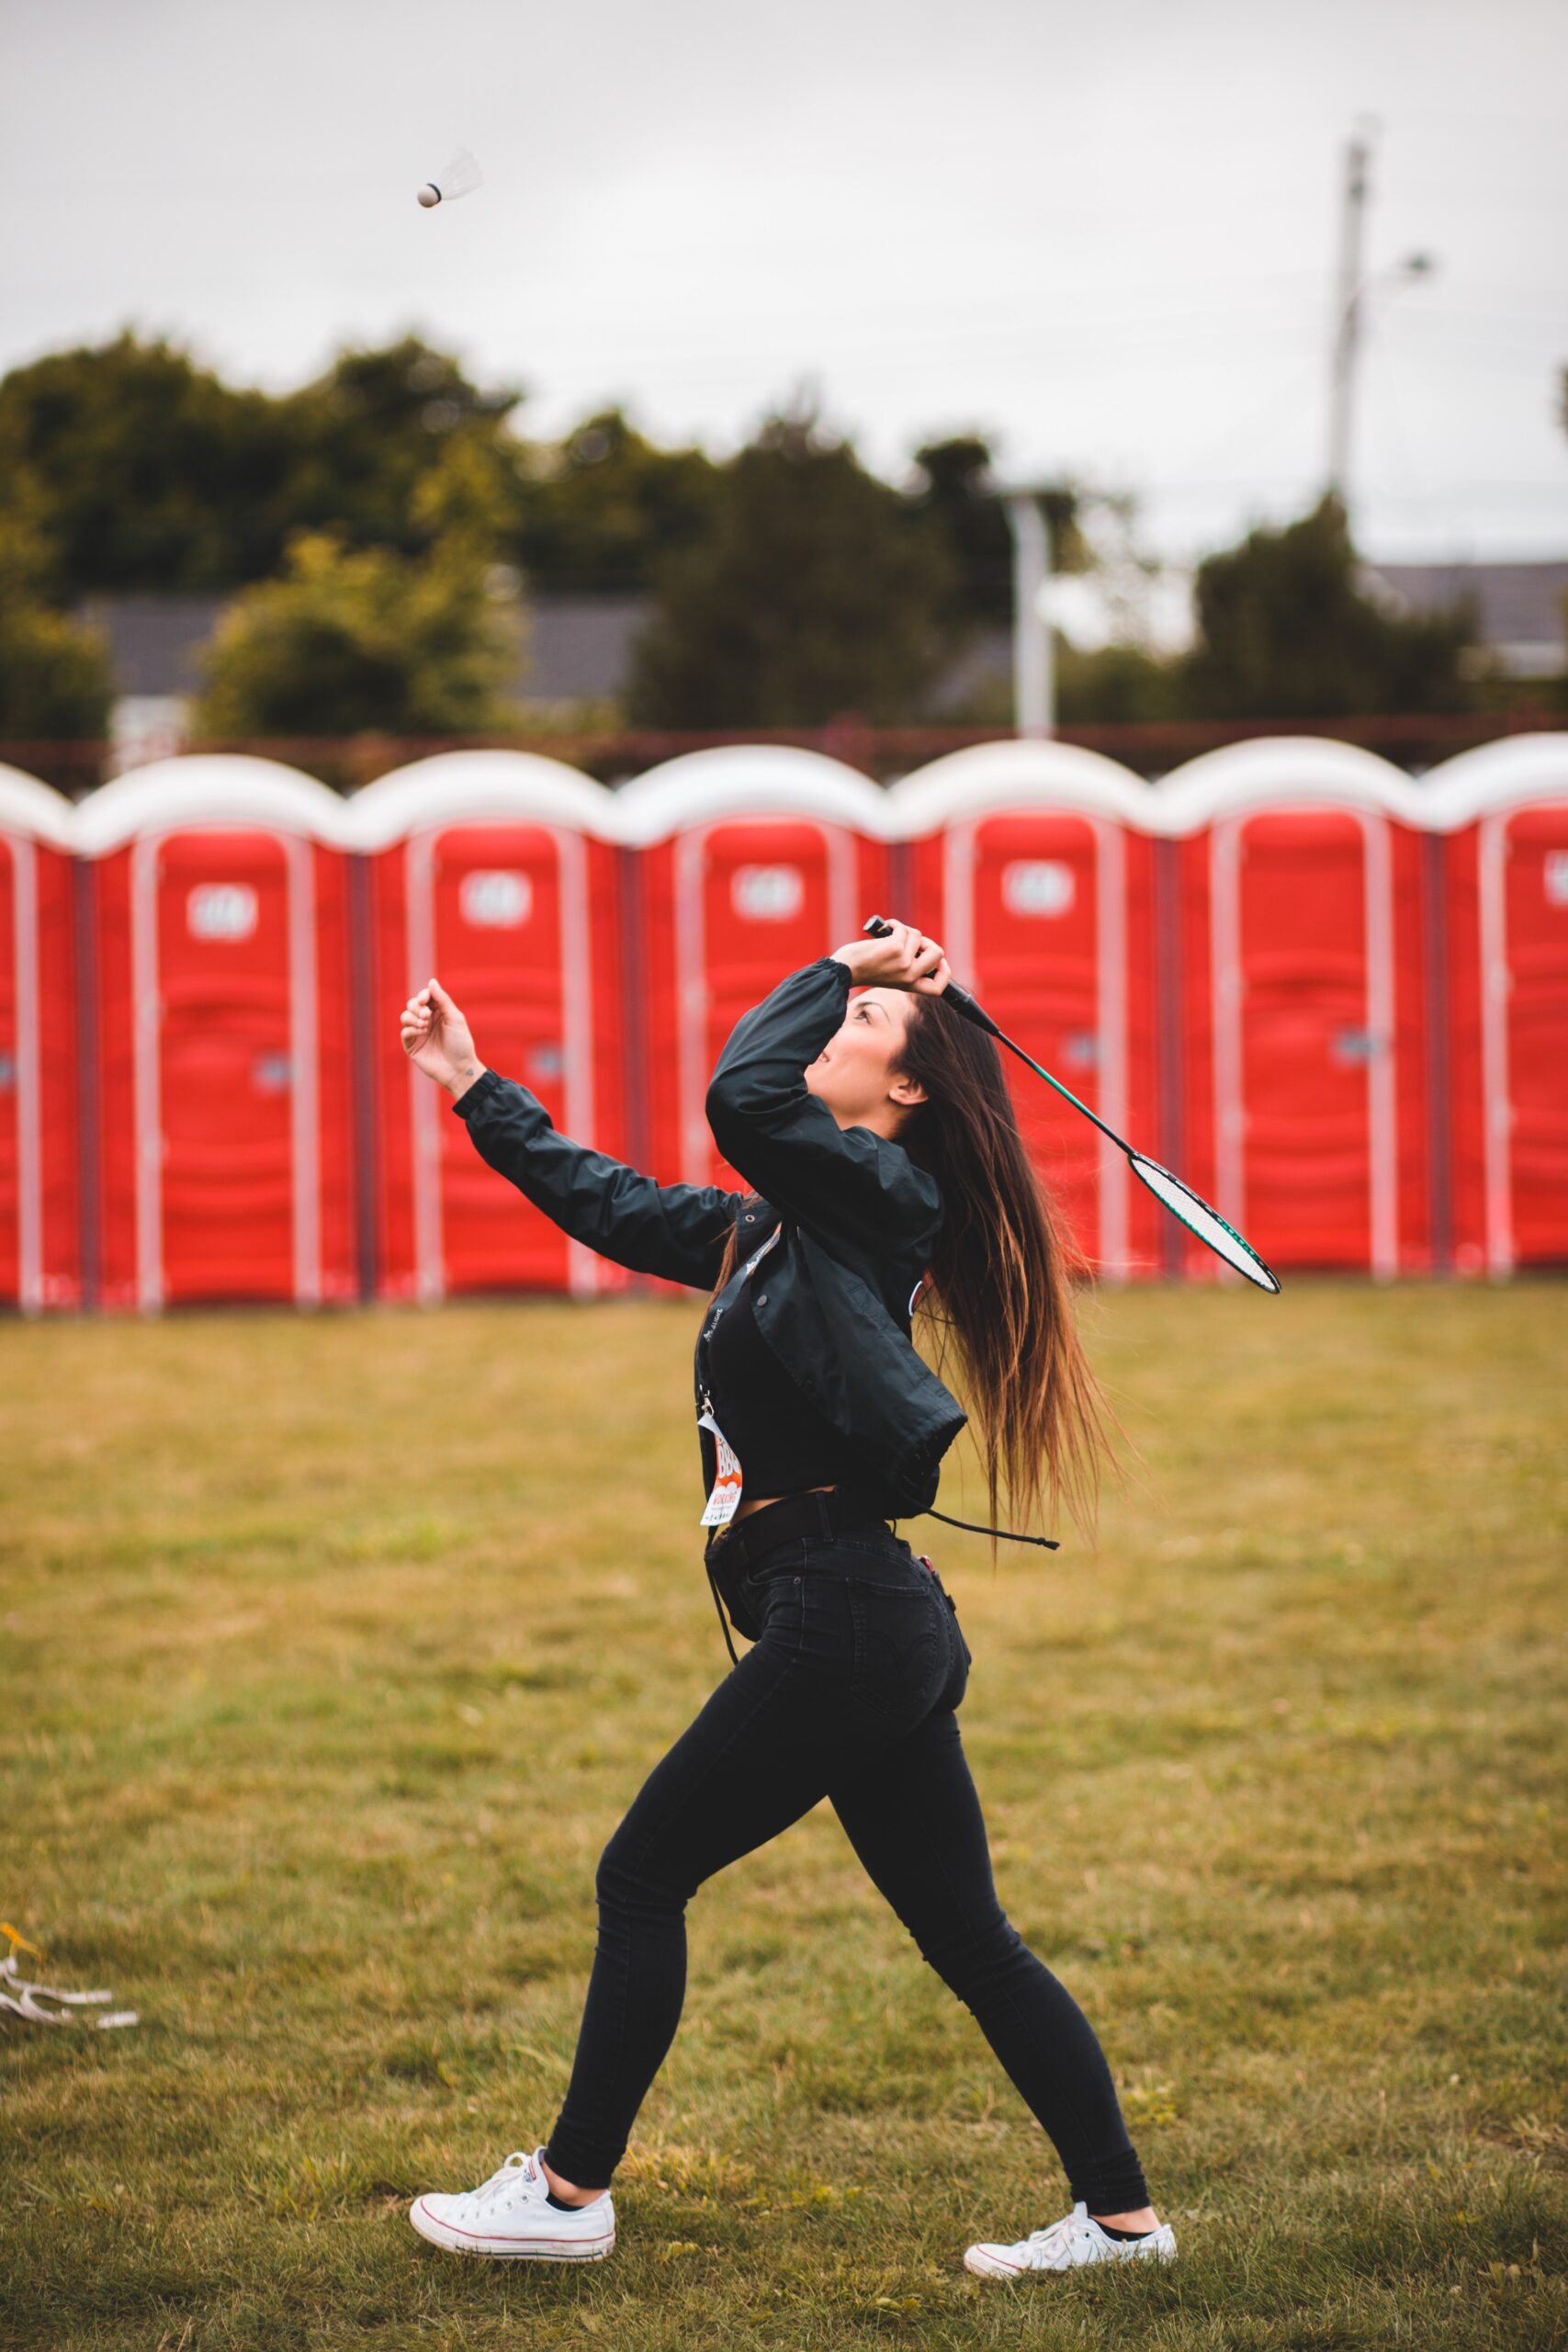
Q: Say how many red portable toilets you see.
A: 7